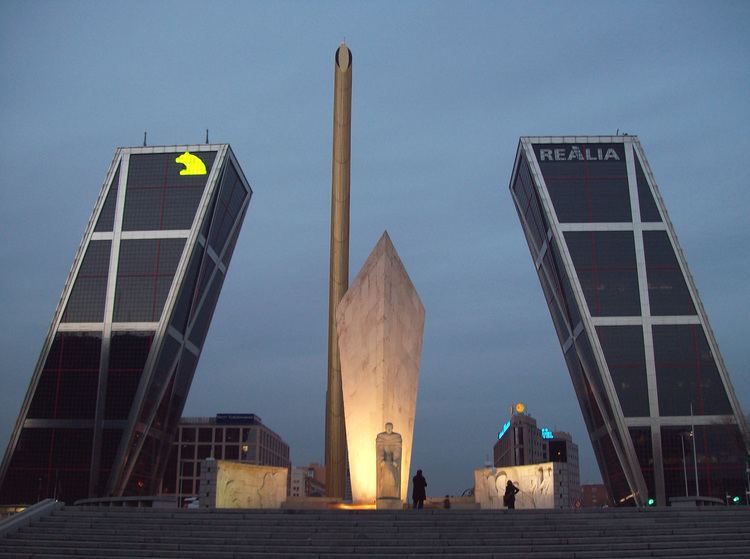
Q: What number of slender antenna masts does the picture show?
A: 2